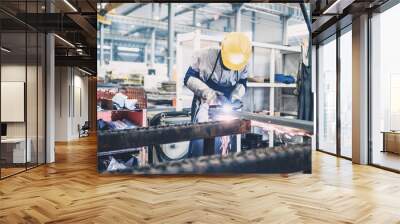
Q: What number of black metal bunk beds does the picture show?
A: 0